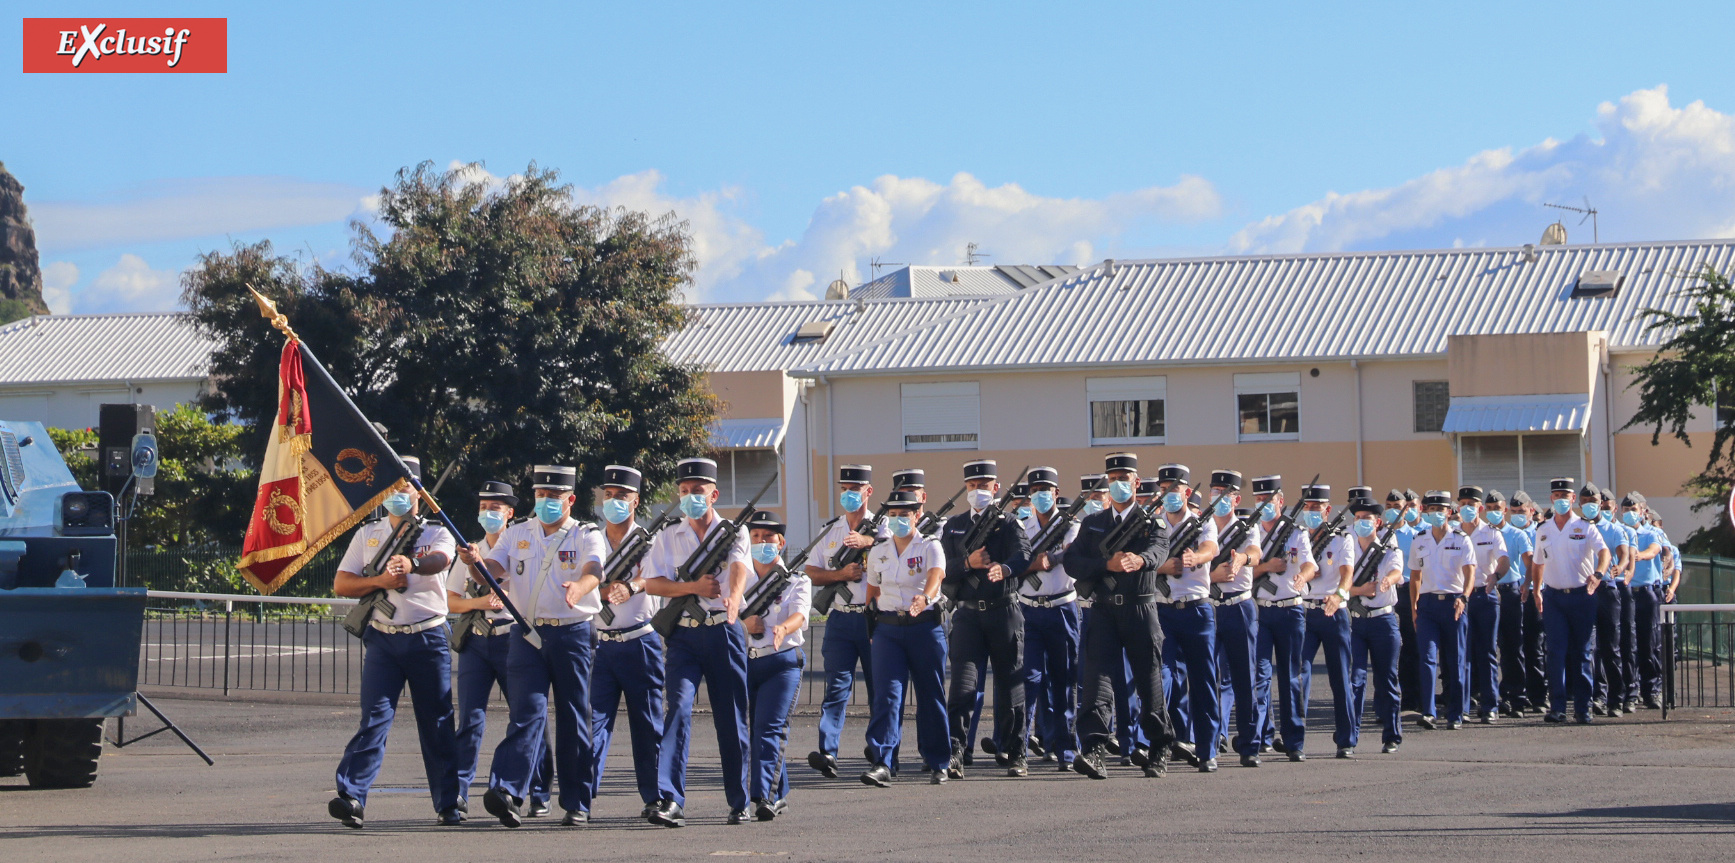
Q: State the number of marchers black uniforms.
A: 2